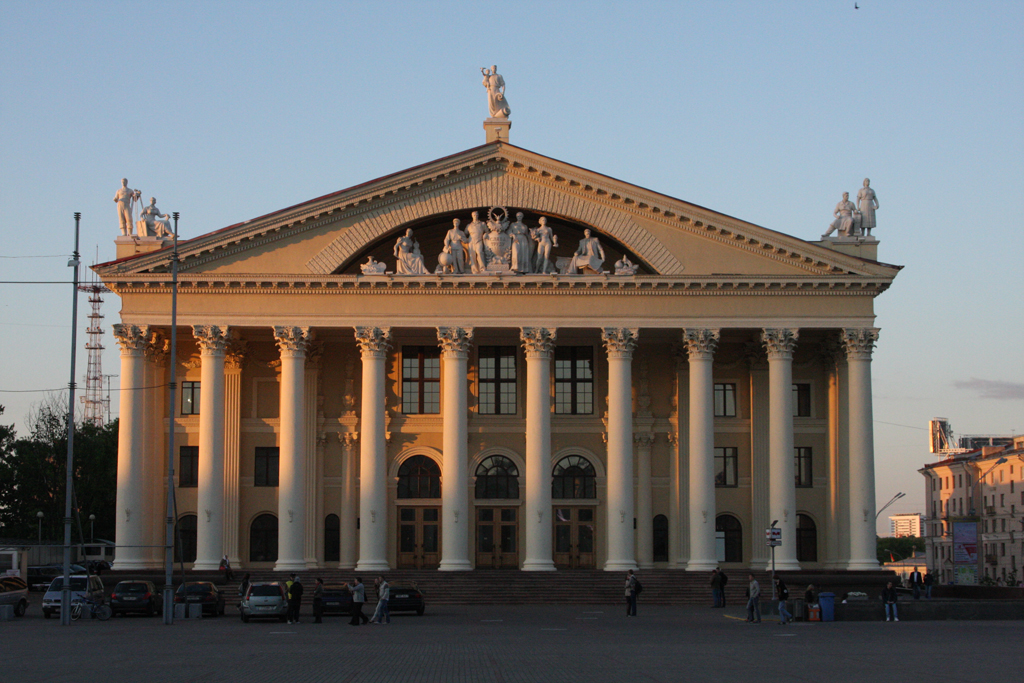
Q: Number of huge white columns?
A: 10